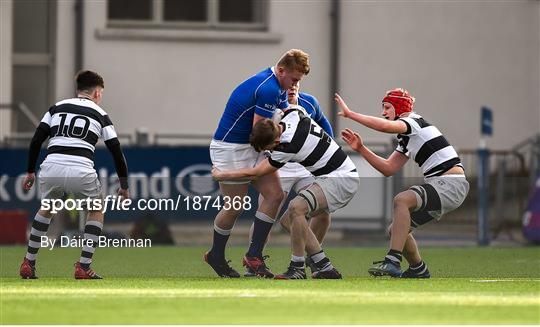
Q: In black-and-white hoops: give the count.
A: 3